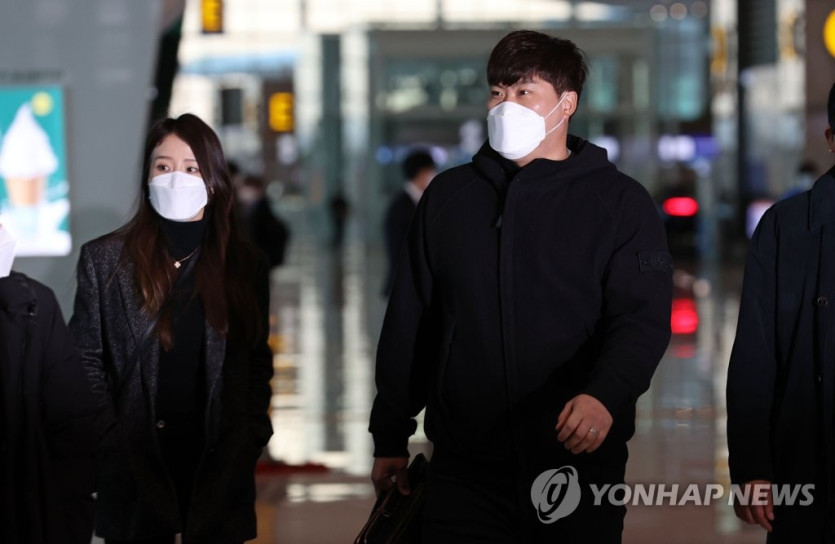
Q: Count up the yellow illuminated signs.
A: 3